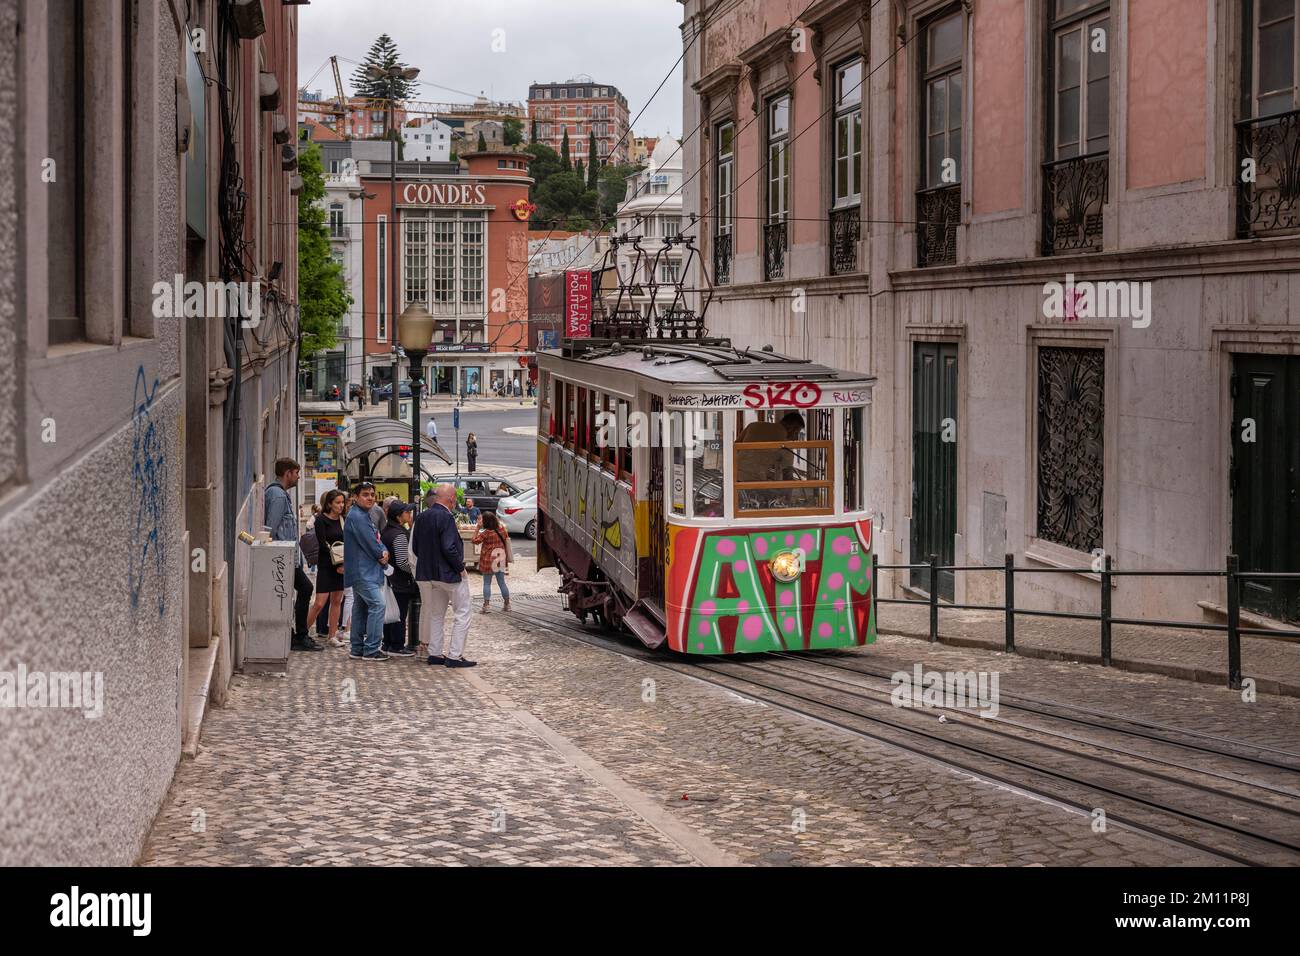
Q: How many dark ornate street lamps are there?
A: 1